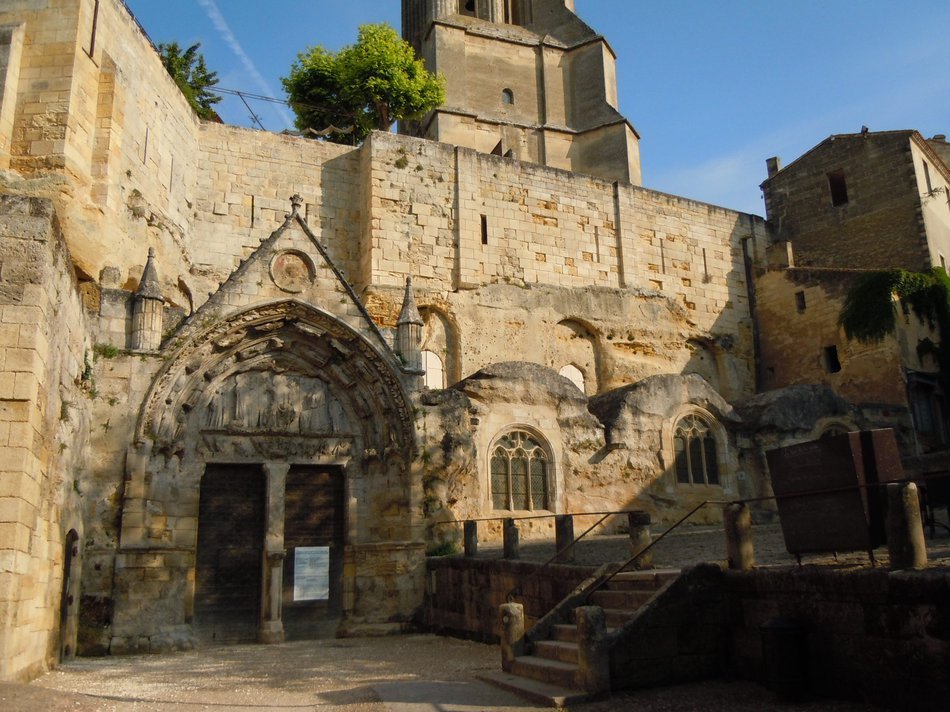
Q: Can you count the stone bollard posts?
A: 8